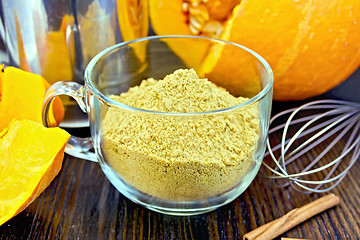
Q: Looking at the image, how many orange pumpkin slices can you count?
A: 2